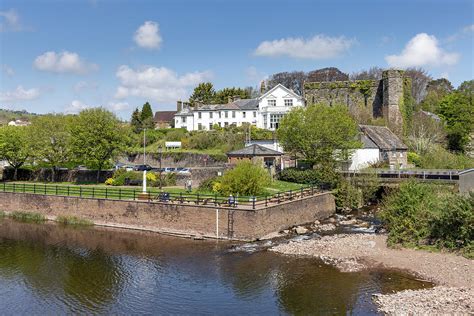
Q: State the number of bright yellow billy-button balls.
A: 0